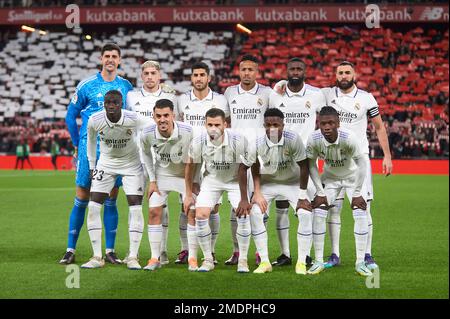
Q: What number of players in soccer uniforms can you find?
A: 11